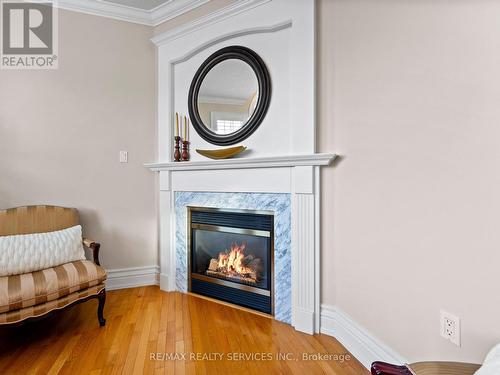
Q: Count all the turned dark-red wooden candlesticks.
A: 2